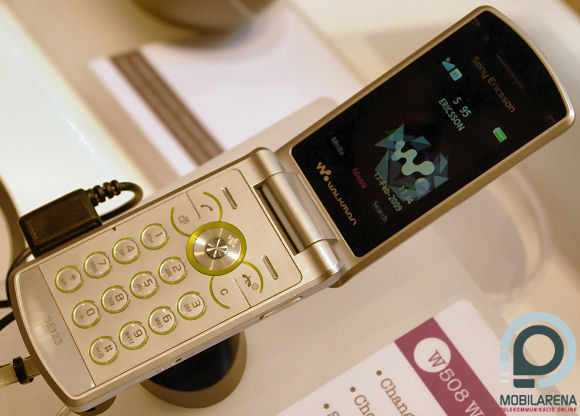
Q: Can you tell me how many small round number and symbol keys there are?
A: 12